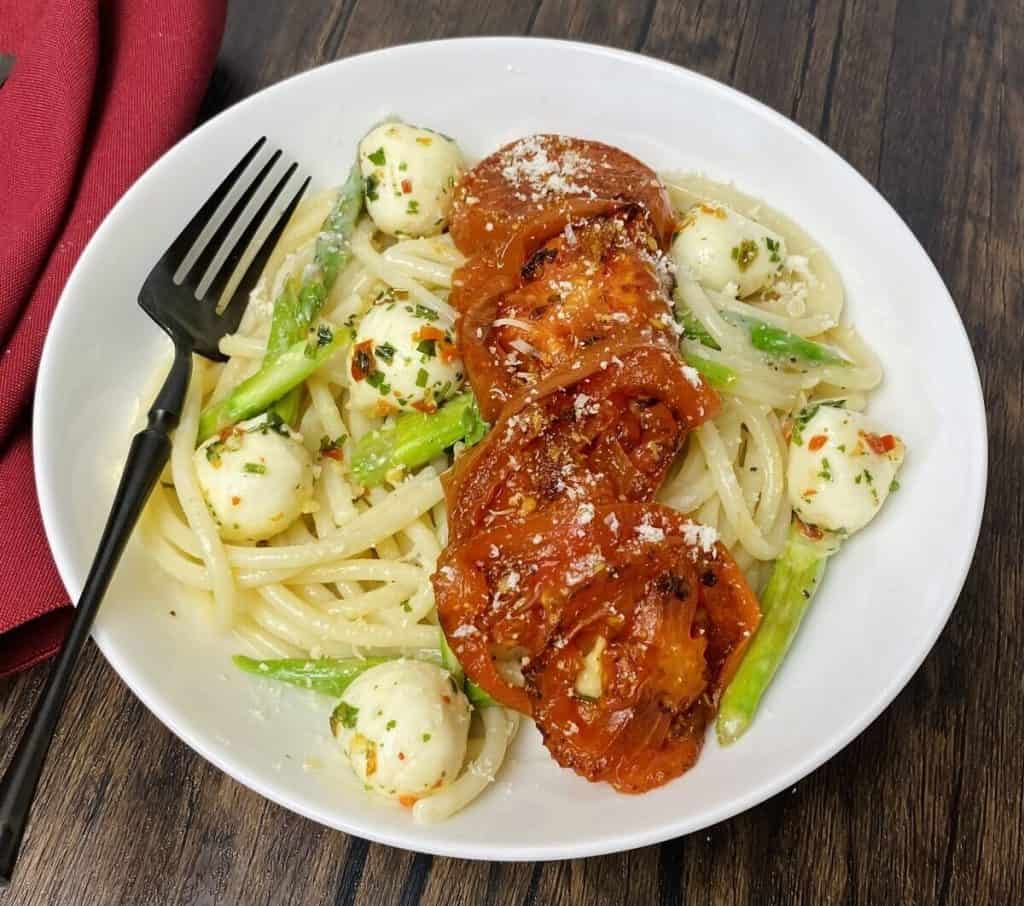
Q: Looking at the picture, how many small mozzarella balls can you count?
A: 6